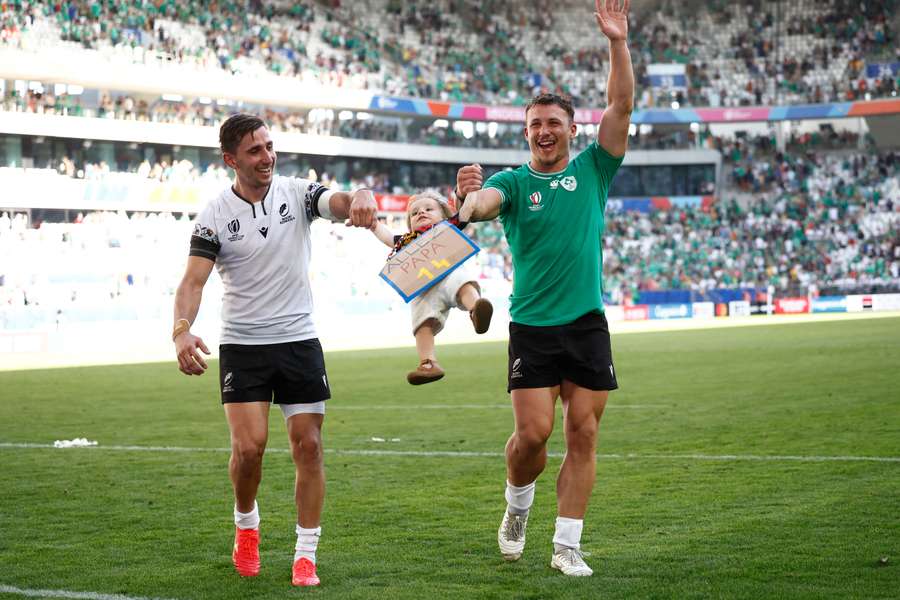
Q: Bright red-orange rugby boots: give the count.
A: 2